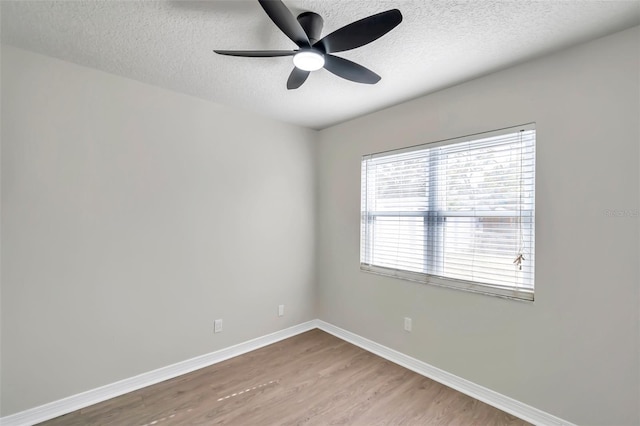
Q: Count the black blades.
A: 5